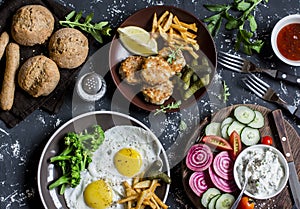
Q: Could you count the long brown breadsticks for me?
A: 2